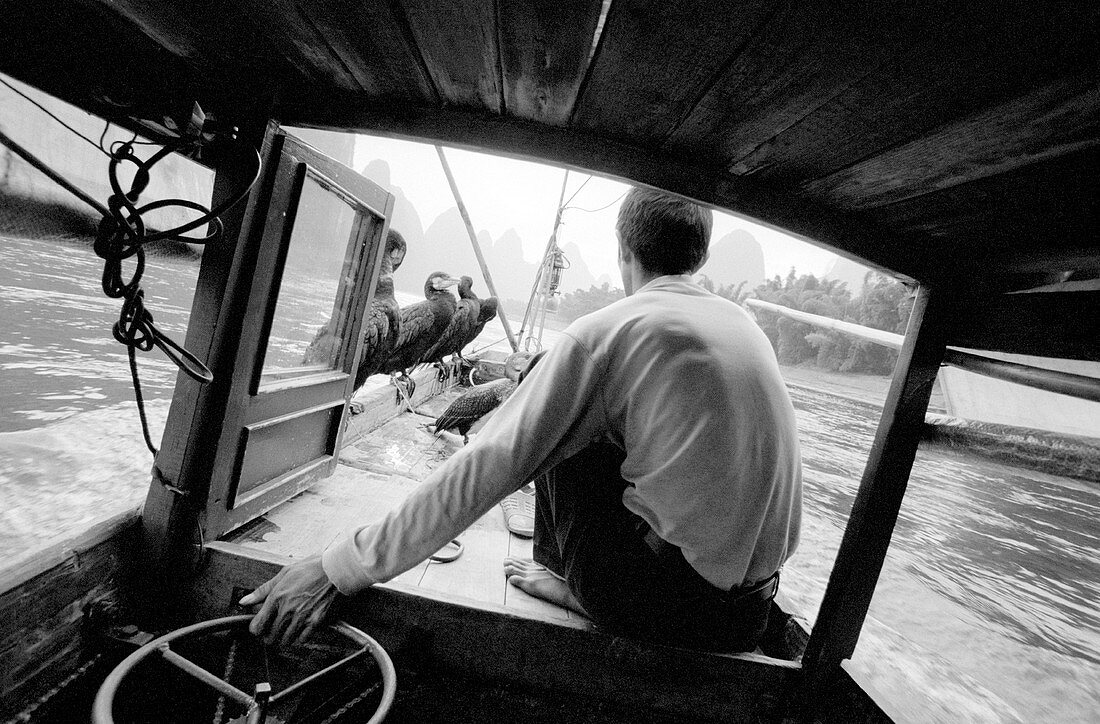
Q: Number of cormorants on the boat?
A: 5